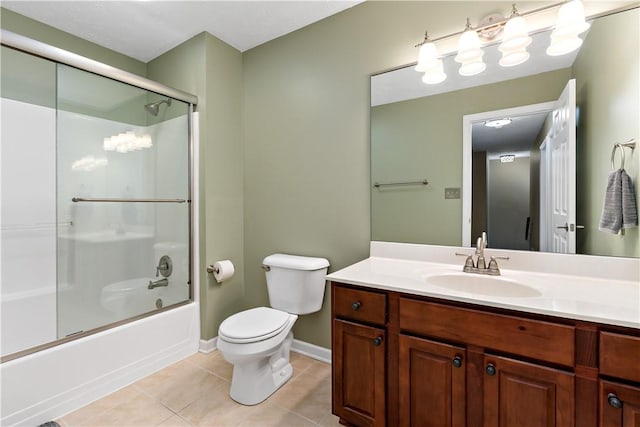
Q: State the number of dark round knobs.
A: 5